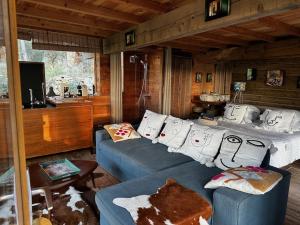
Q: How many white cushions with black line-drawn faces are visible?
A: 6